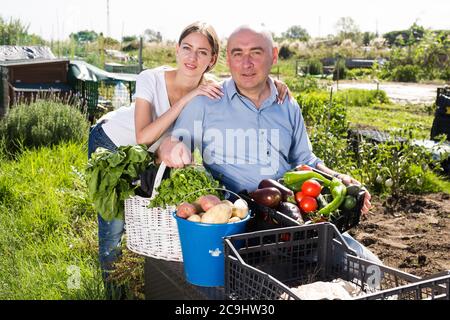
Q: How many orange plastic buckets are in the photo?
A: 0